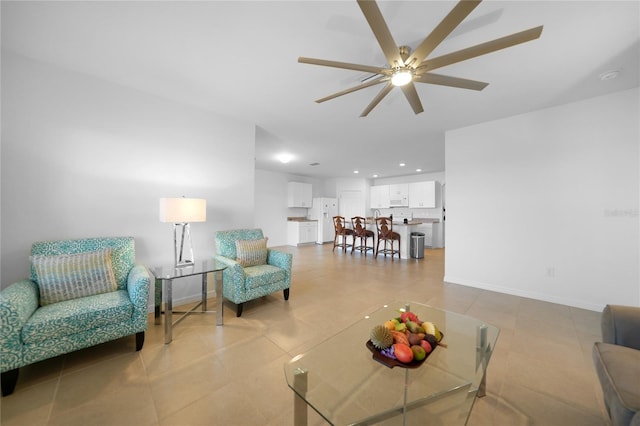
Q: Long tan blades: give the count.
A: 8